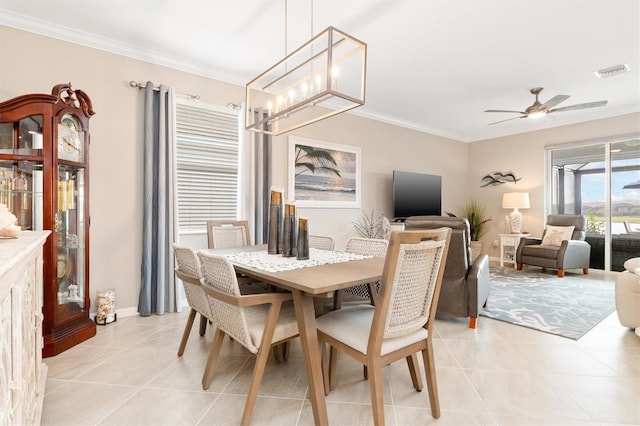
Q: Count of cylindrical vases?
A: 3